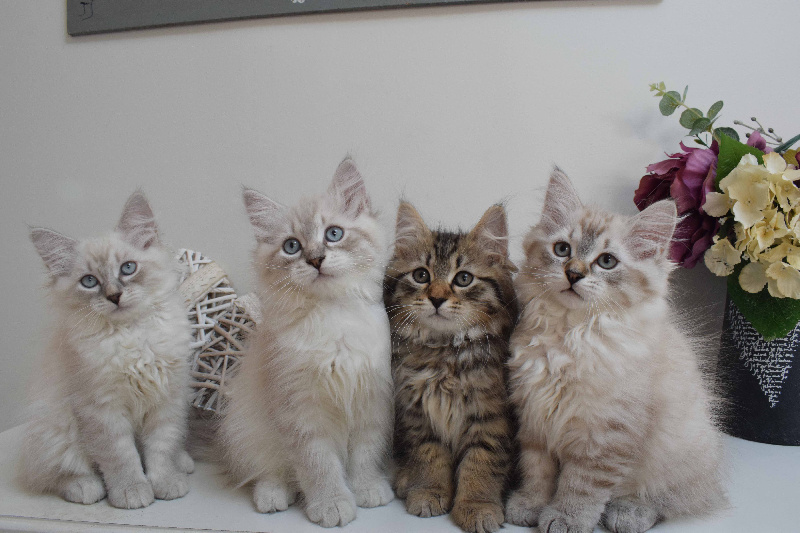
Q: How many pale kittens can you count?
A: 3